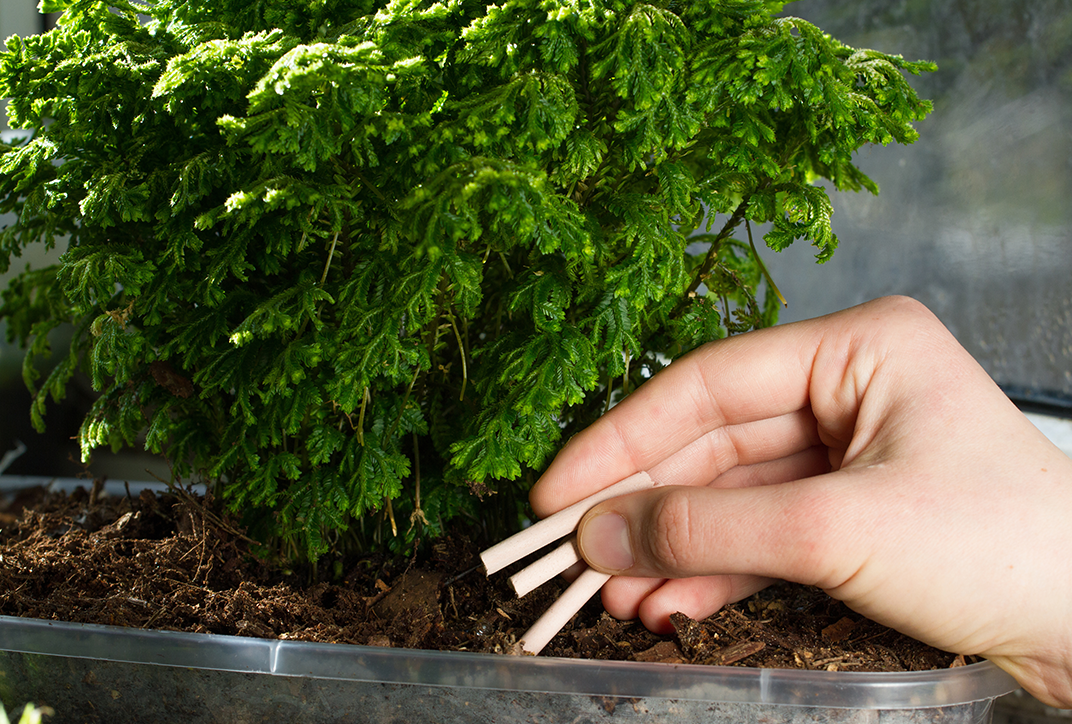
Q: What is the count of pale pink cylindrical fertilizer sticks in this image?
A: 3